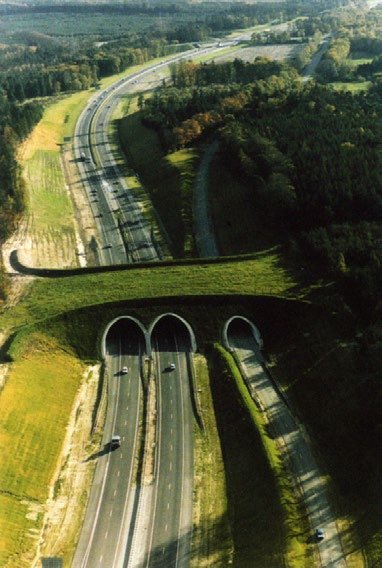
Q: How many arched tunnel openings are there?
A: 3